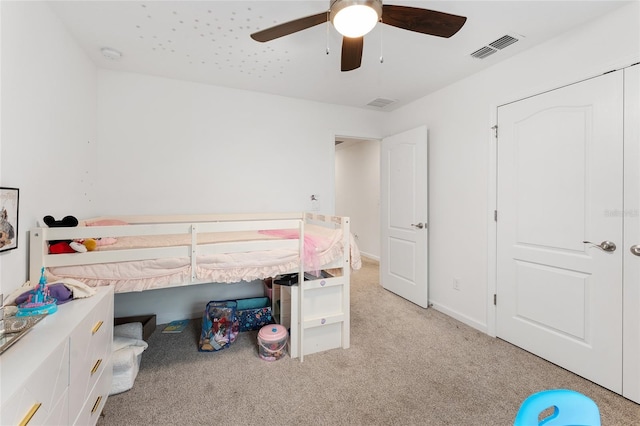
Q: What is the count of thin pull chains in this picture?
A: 2